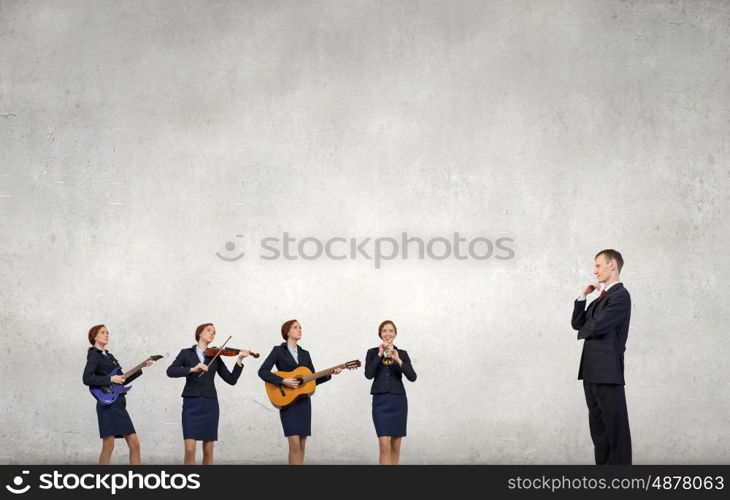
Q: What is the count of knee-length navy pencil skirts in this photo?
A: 4